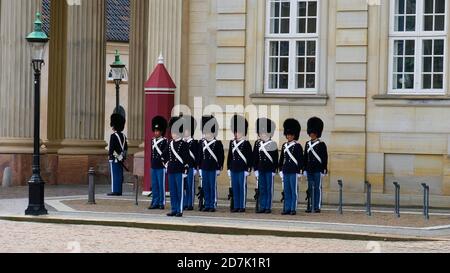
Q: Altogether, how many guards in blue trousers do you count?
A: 9